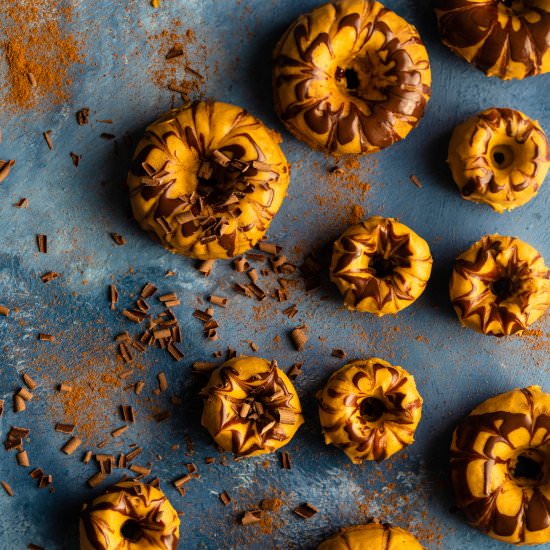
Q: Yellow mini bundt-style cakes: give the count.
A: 11